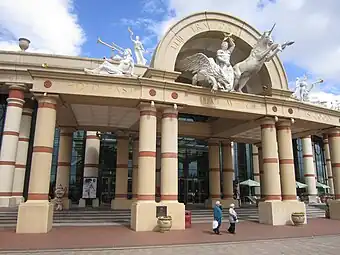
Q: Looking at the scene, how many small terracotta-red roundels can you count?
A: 5